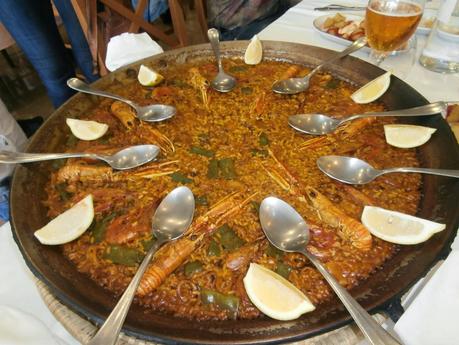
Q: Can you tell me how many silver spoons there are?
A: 8